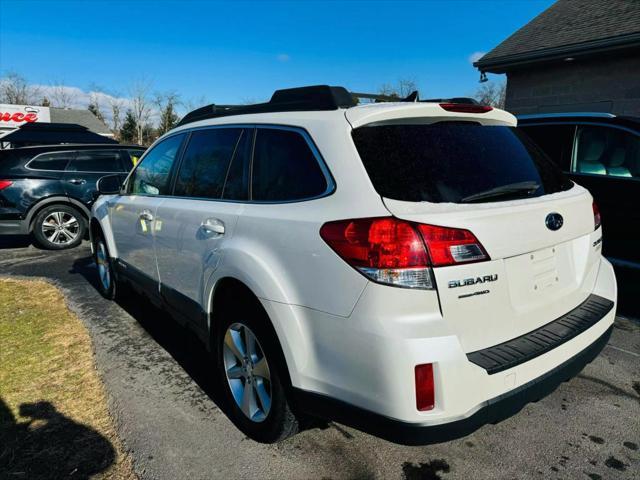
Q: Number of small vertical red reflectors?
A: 1